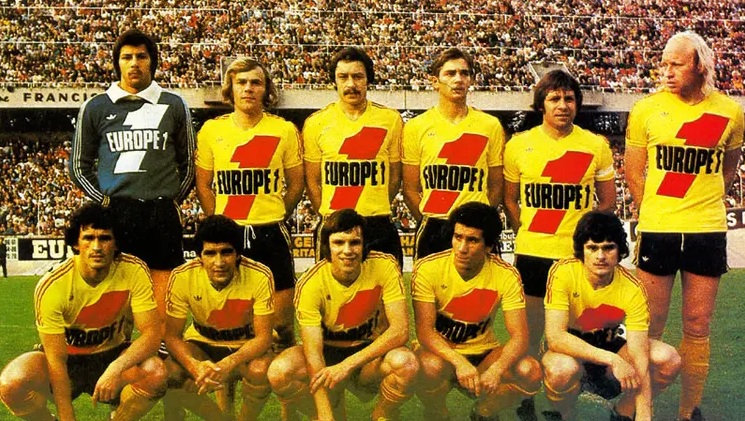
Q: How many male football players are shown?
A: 11